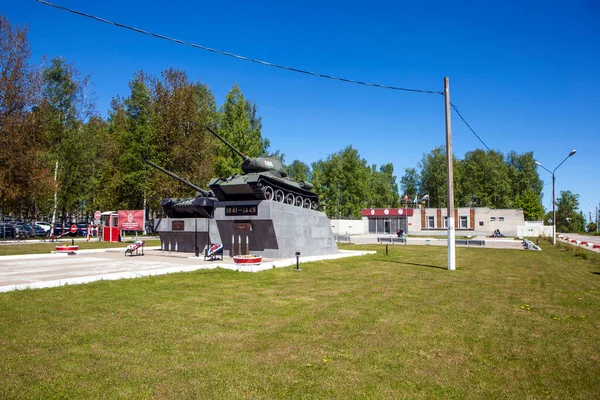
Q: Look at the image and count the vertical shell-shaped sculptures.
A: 6